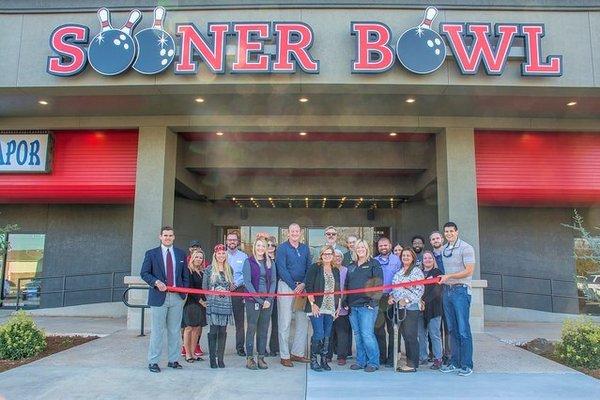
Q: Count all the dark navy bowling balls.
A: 3